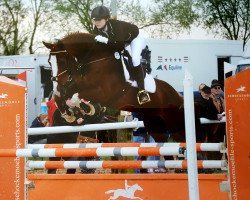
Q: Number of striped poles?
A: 3